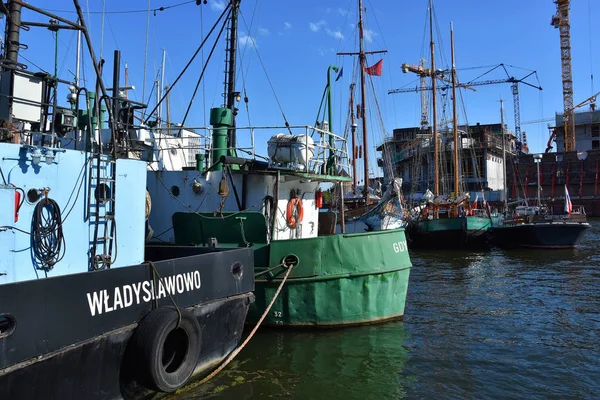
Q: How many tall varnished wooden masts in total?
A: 3